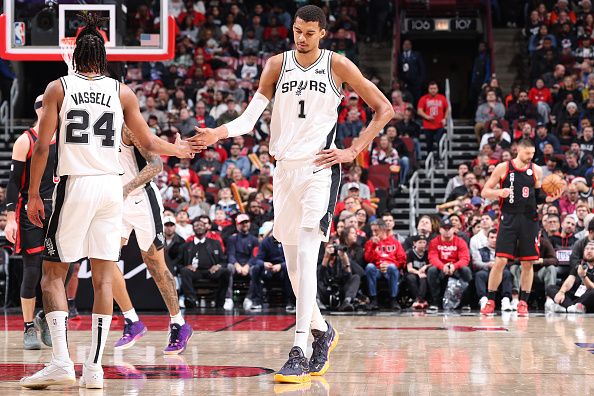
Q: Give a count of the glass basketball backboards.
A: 1